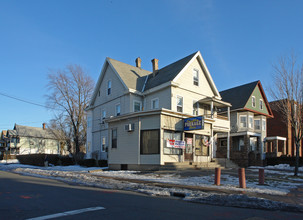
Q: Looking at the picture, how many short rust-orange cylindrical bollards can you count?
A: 3